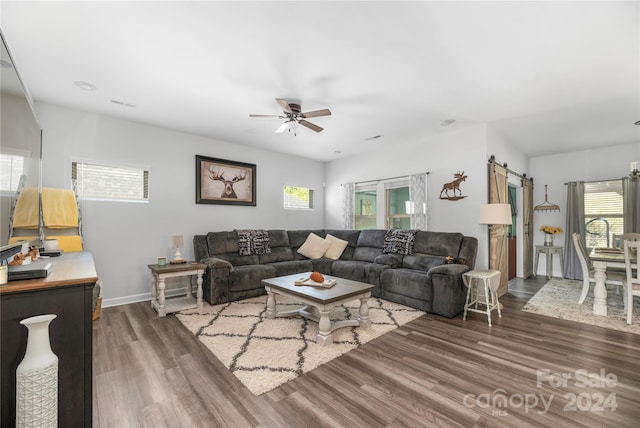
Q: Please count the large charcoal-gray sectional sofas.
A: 1